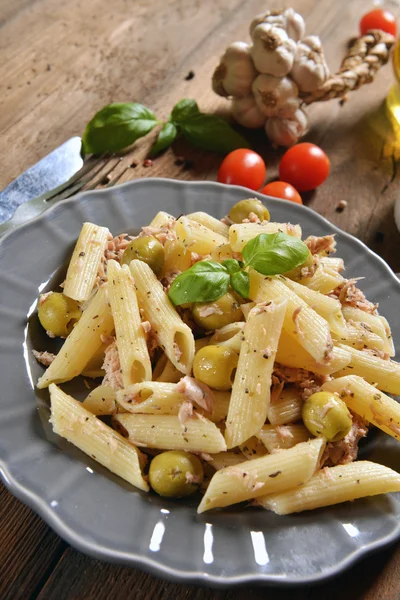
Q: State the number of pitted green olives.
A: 7